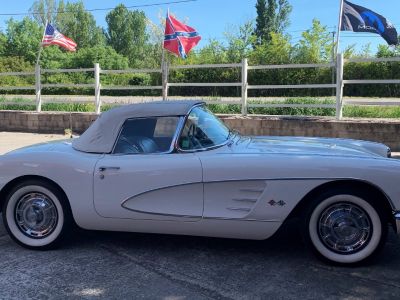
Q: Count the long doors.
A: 1